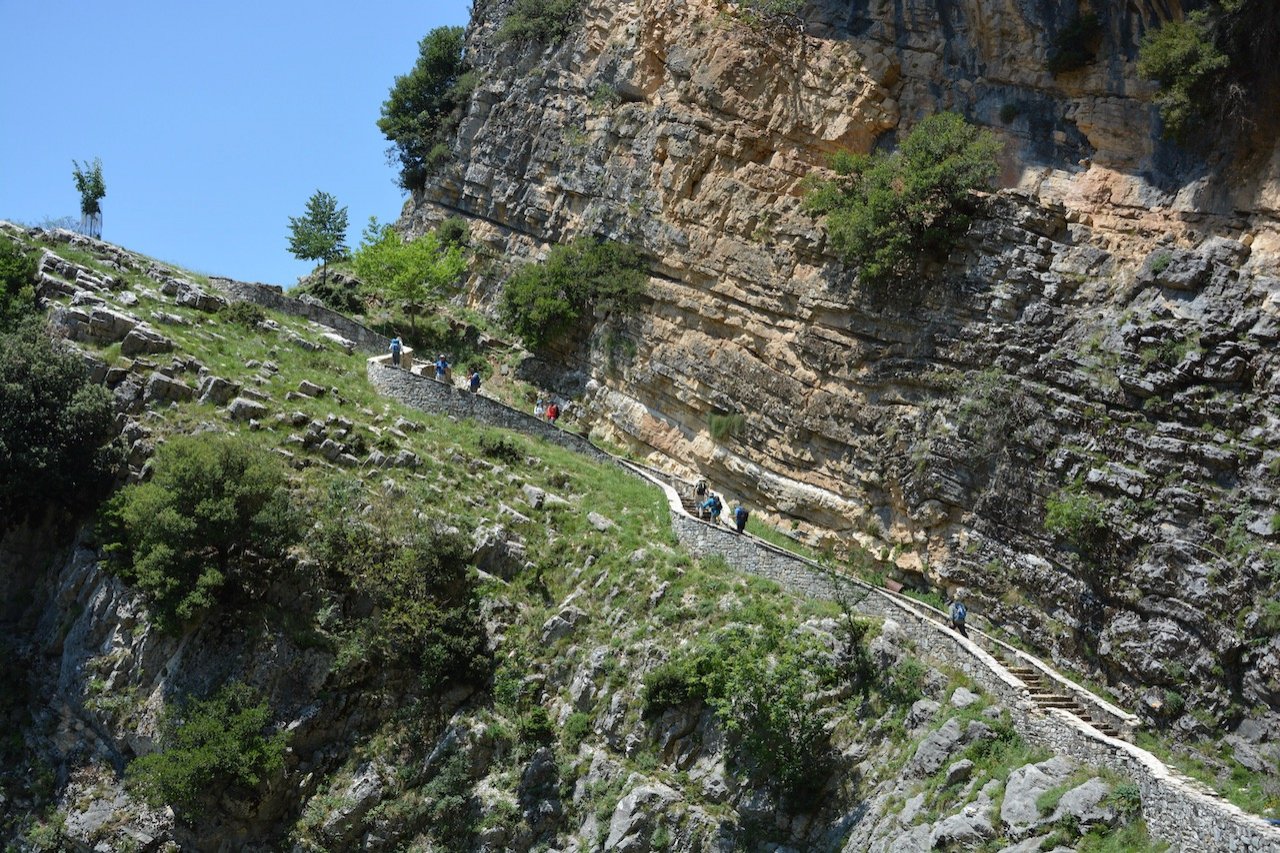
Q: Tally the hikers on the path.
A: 9